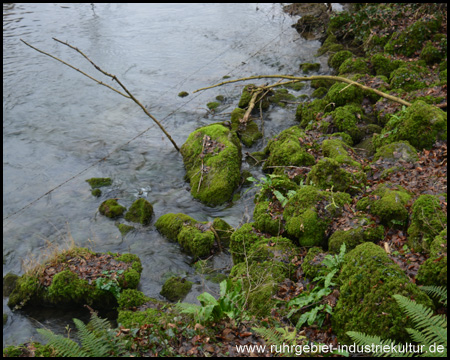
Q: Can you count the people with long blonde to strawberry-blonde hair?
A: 0